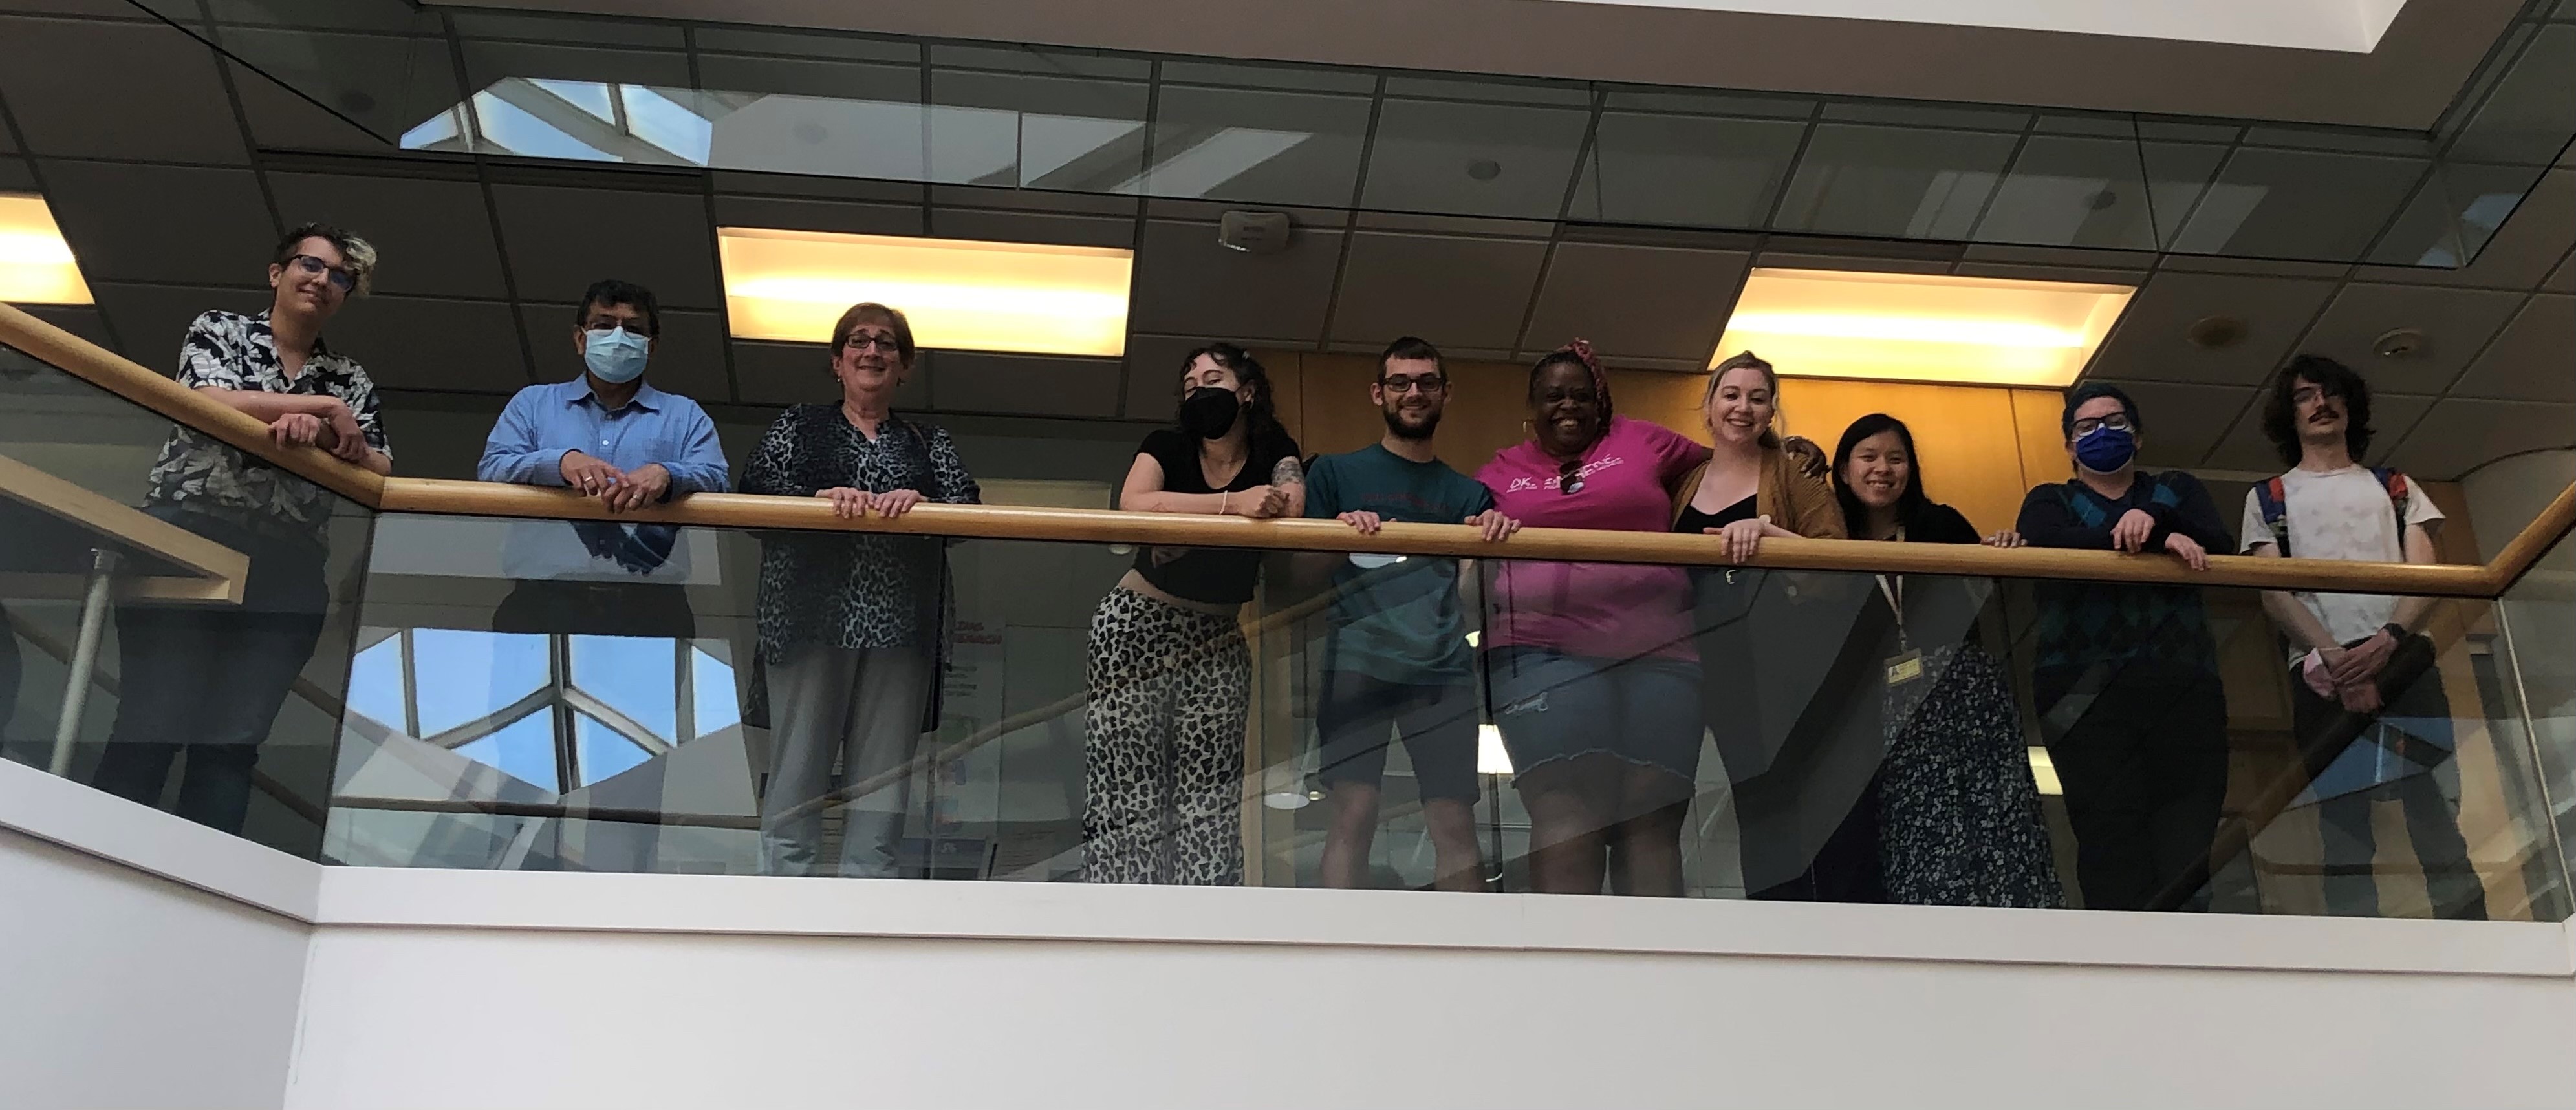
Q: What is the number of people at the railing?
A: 10